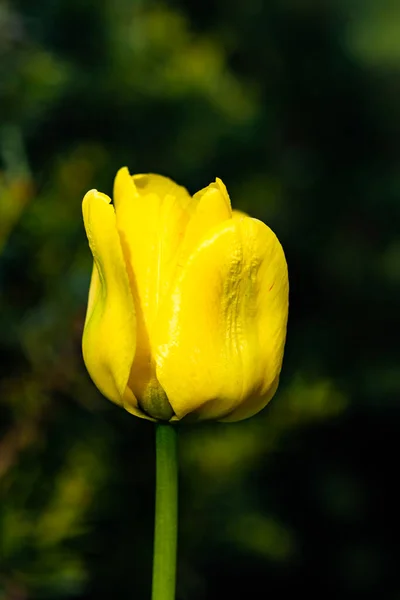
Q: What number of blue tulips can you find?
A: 0